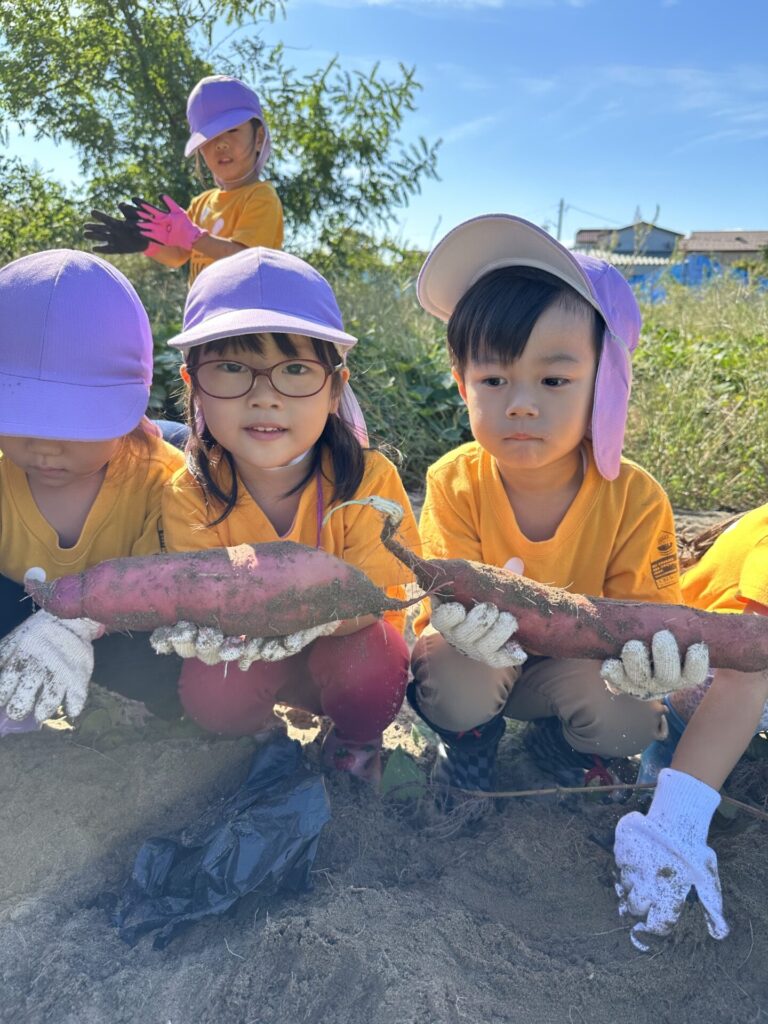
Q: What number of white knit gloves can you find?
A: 6